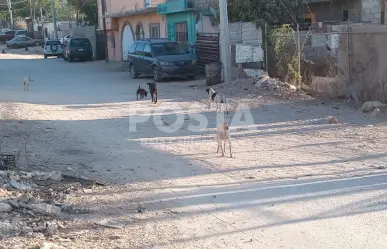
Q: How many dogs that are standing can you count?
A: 5